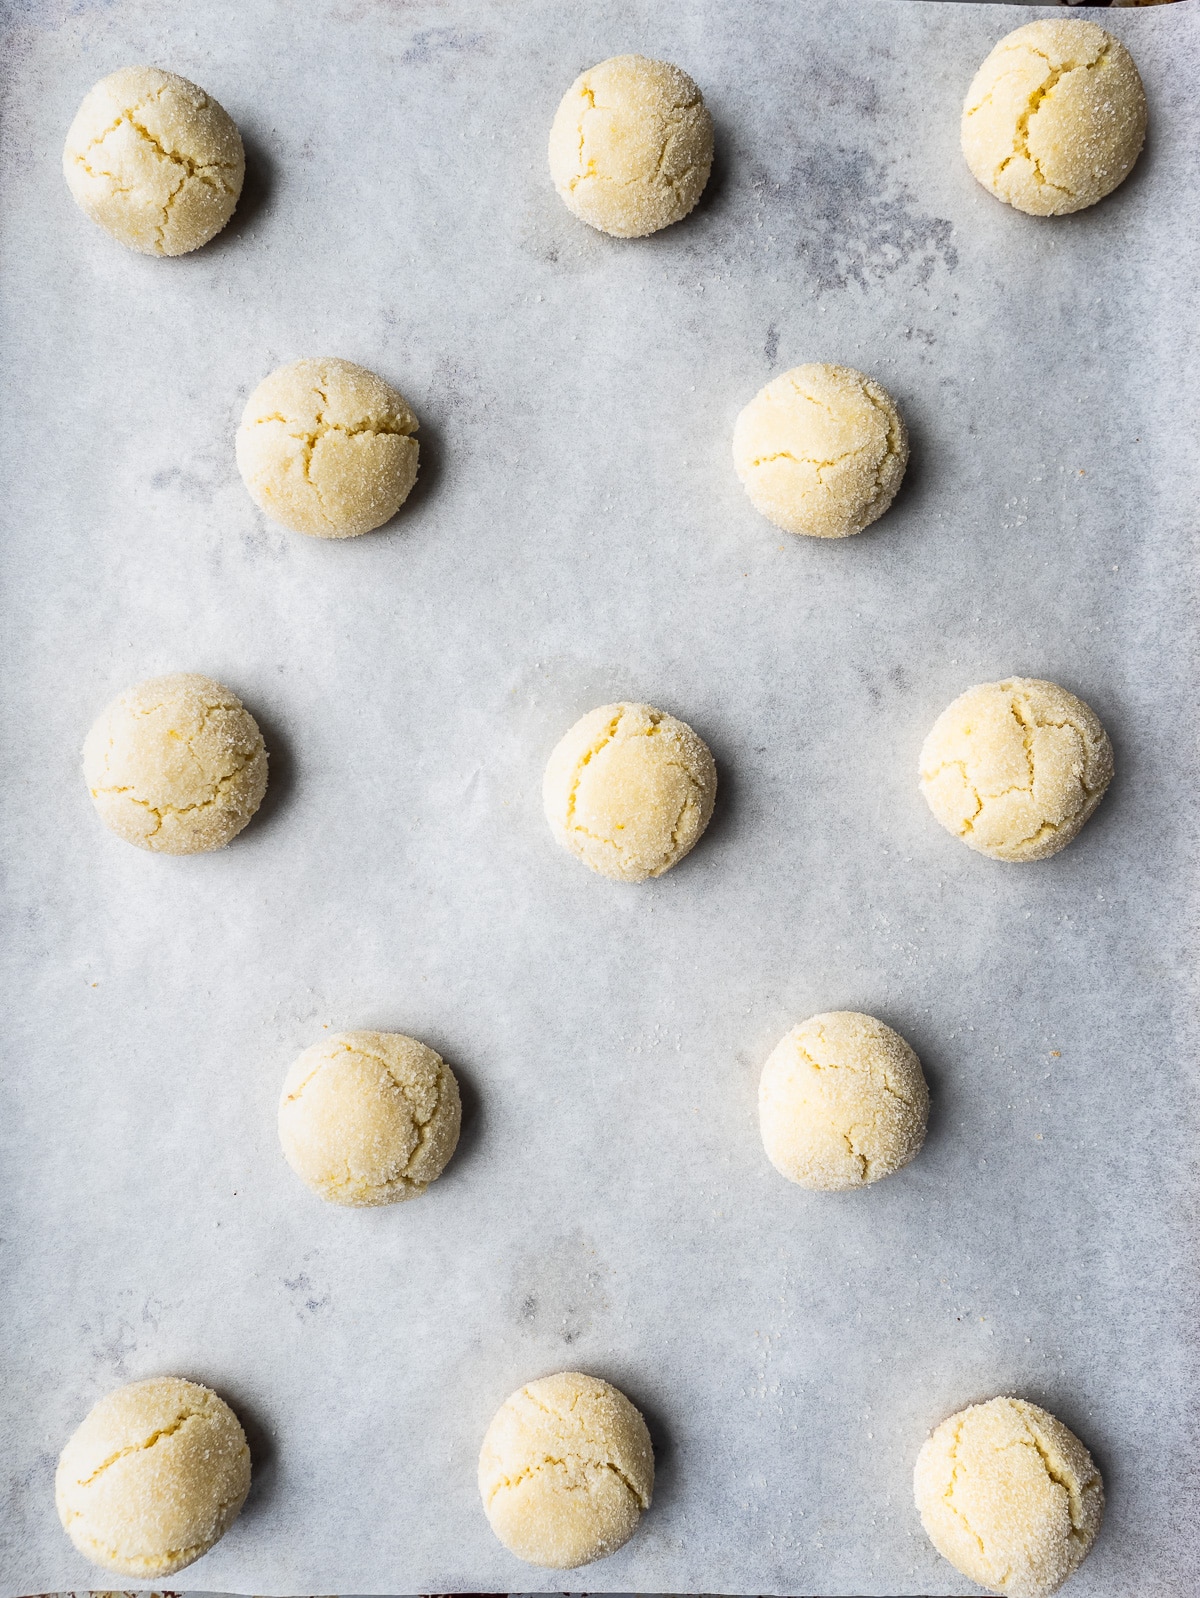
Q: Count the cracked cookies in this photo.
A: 13